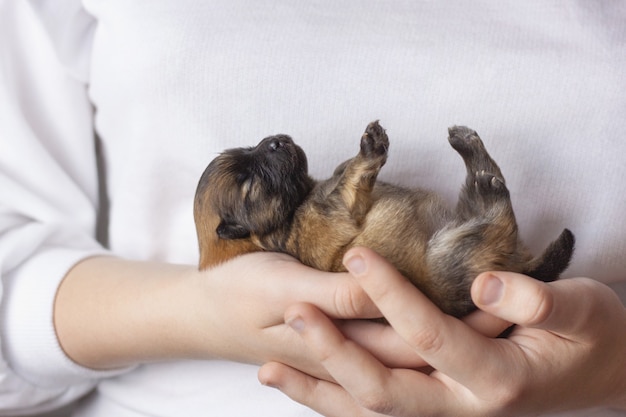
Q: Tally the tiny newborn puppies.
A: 1